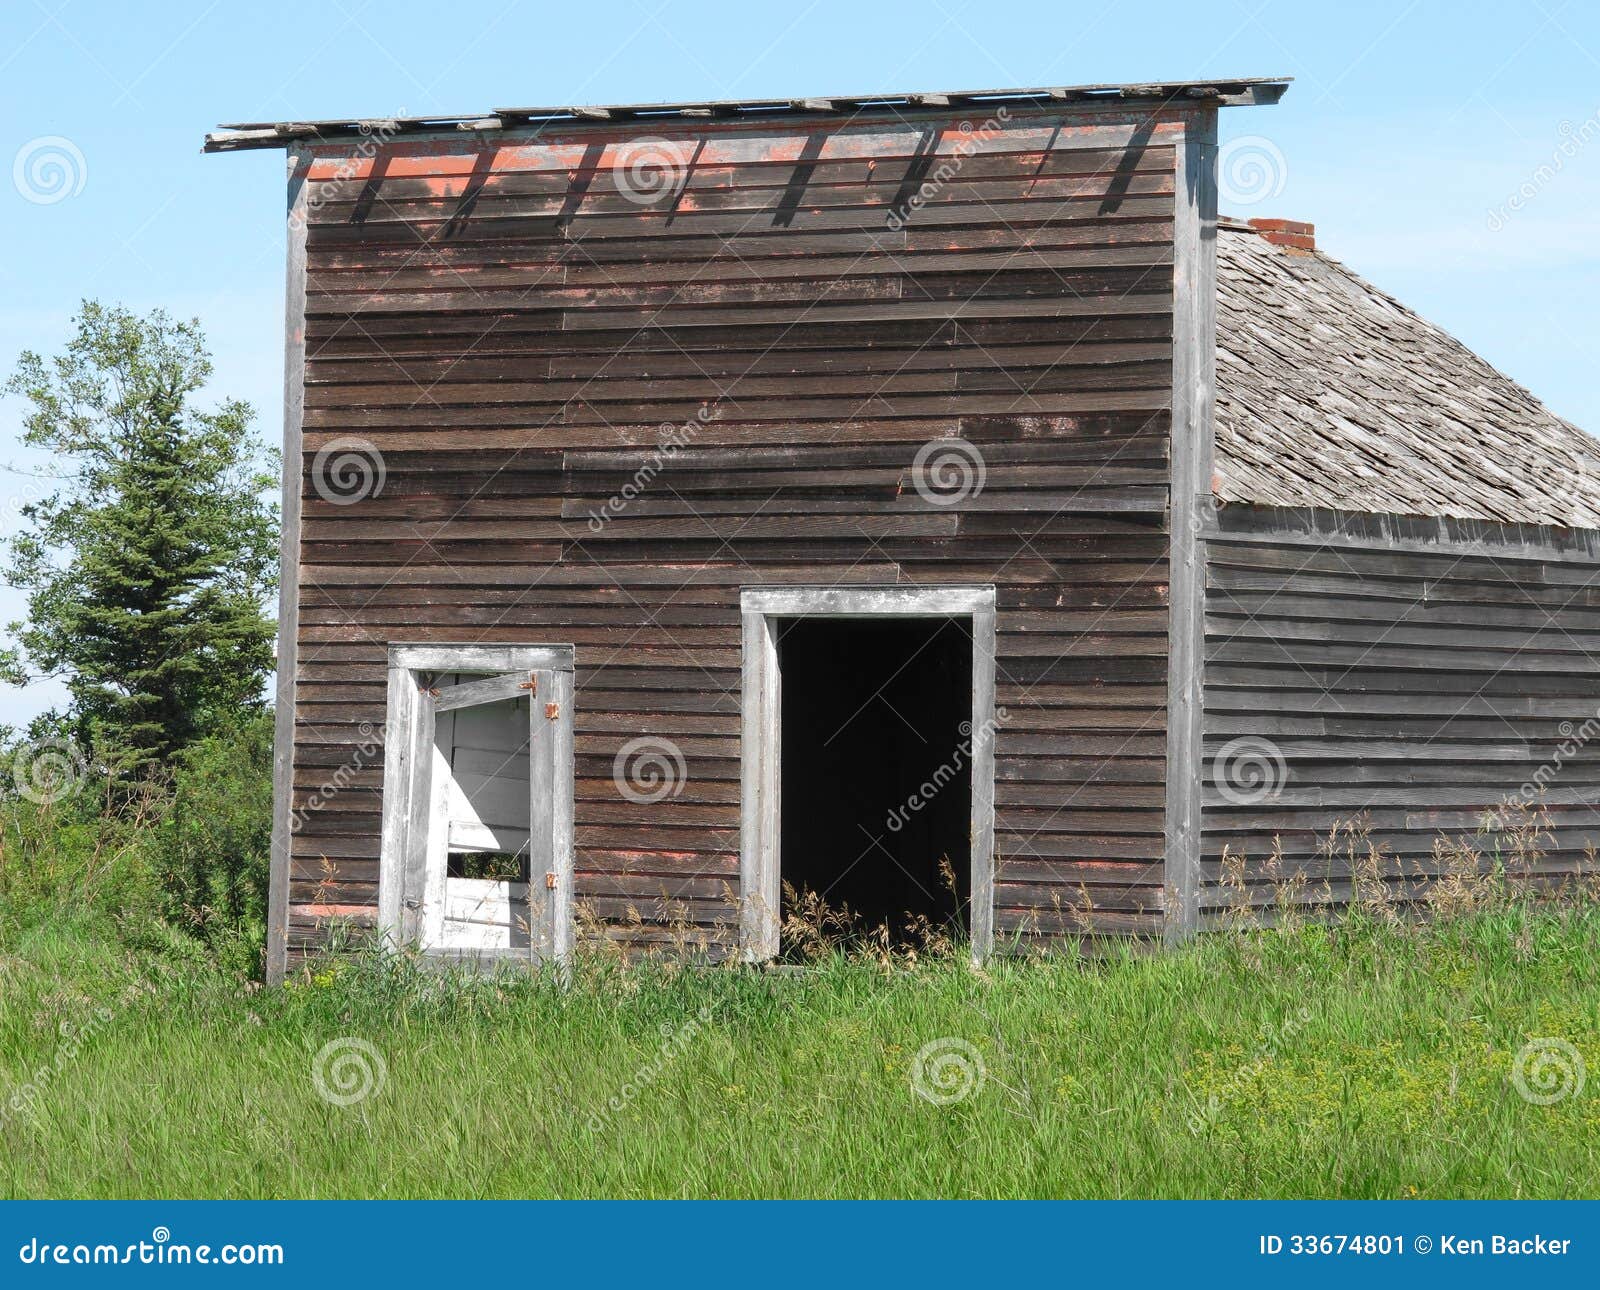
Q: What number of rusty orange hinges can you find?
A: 2